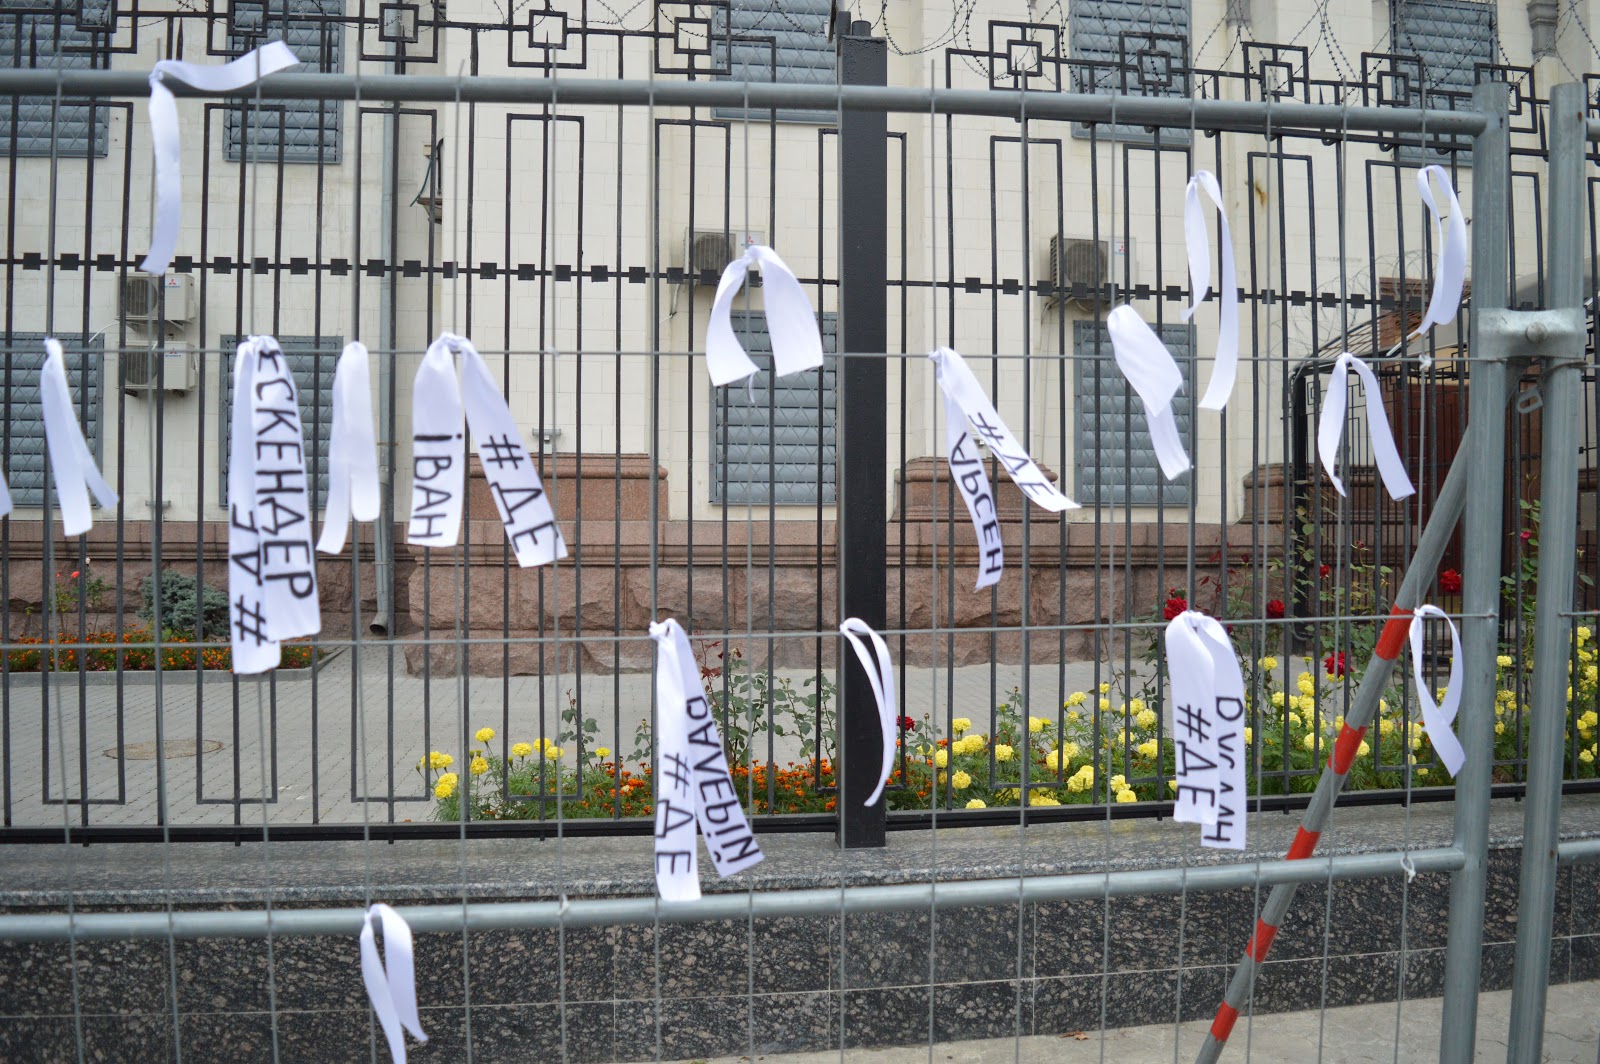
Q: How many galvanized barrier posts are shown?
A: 2